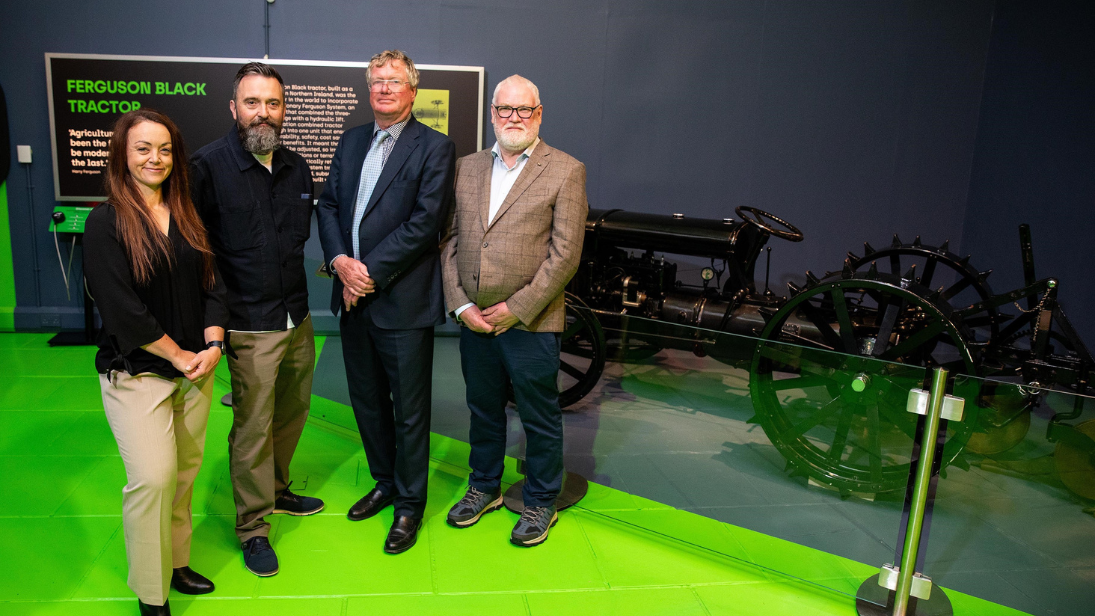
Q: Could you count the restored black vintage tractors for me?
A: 1